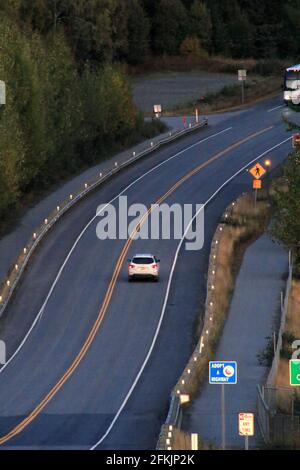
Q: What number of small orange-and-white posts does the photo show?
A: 2